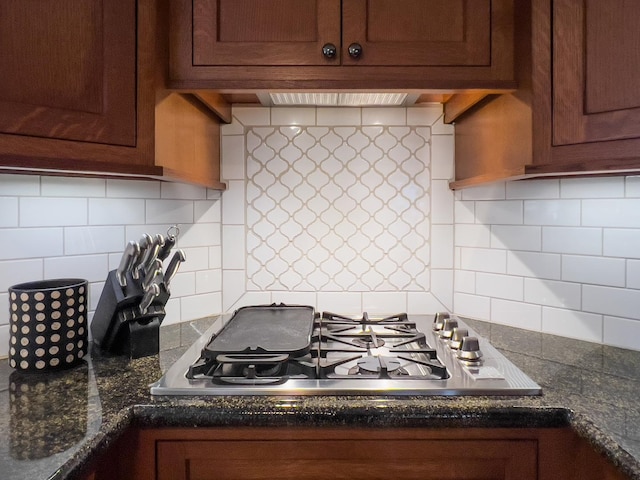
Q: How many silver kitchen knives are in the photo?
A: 6